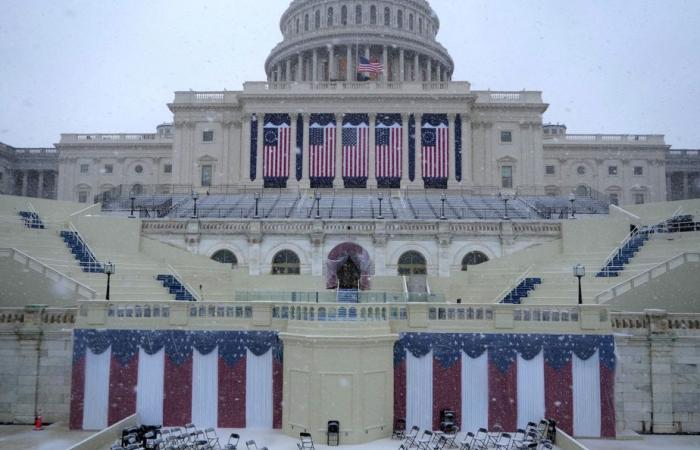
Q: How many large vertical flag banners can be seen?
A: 5